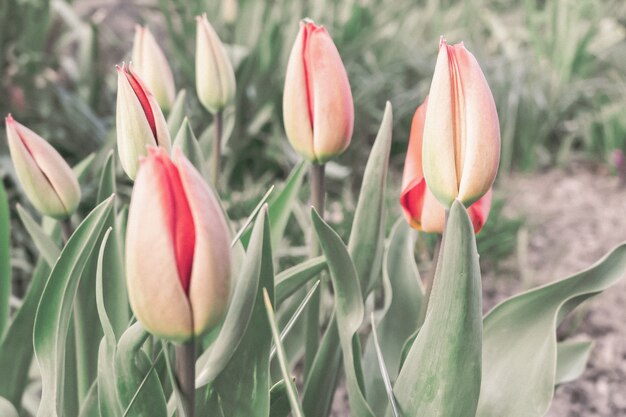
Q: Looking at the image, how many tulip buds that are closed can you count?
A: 7